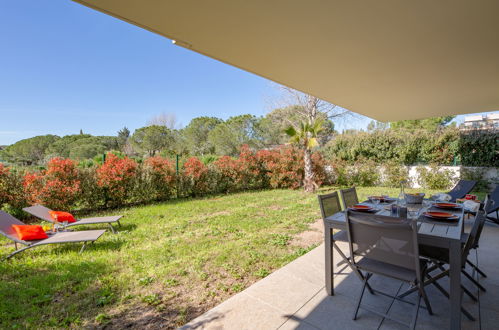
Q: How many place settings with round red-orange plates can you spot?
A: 4